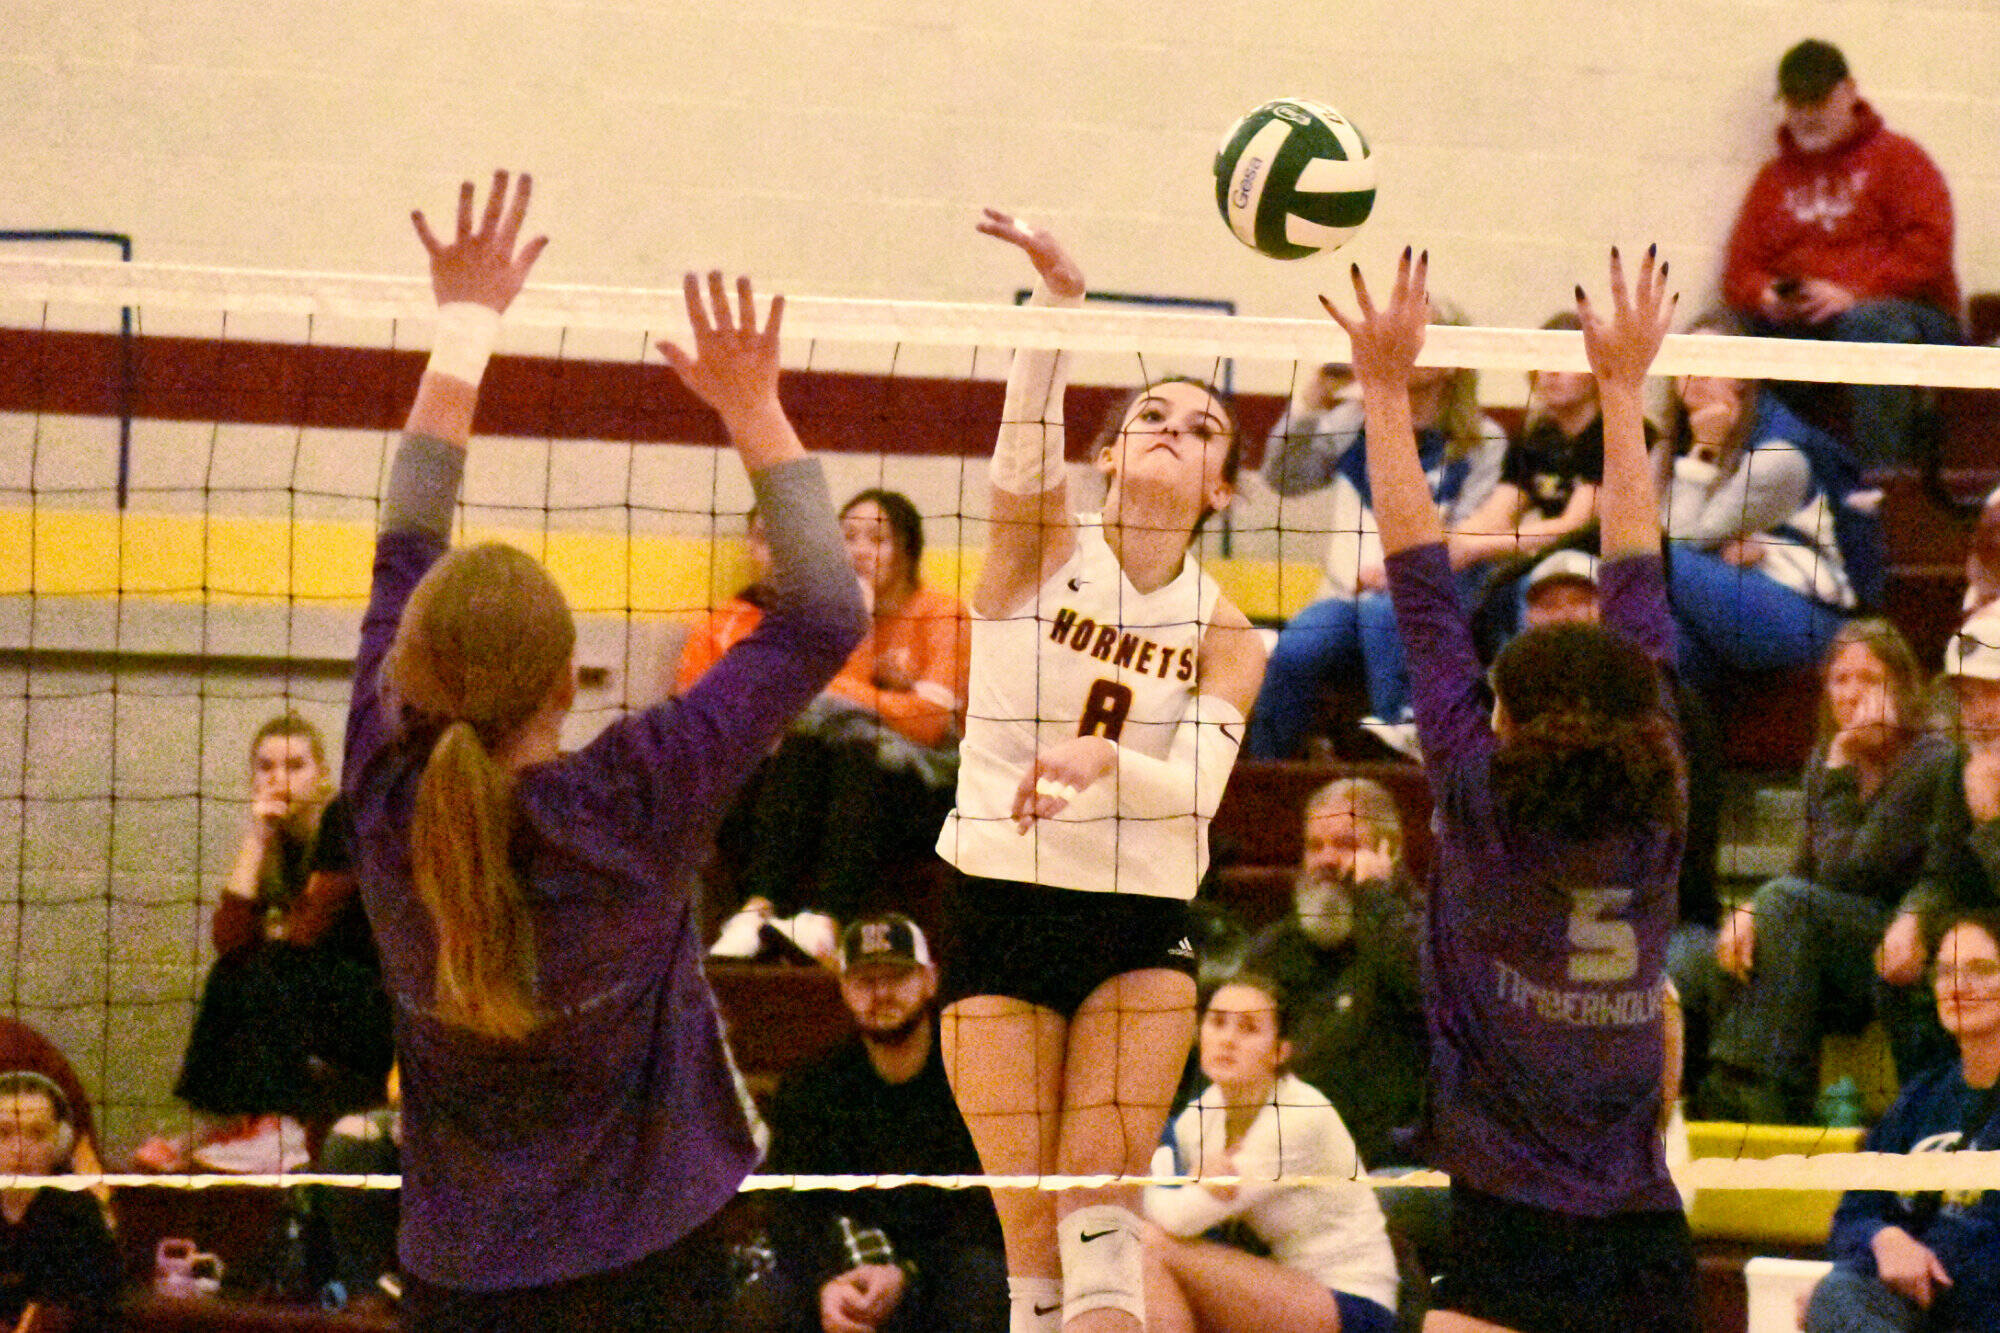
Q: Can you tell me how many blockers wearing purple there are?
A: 2